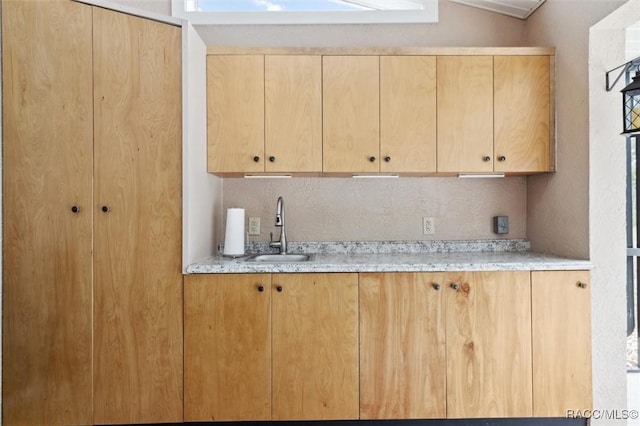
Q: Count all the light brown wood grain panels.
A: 13